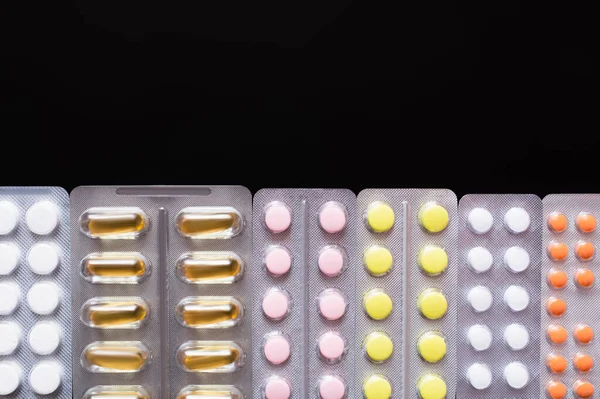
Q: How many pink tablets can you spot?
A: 10